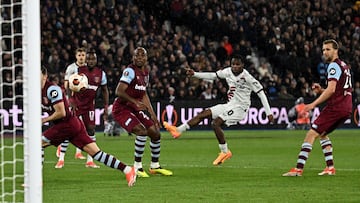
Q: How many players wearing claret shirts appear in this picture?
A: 4